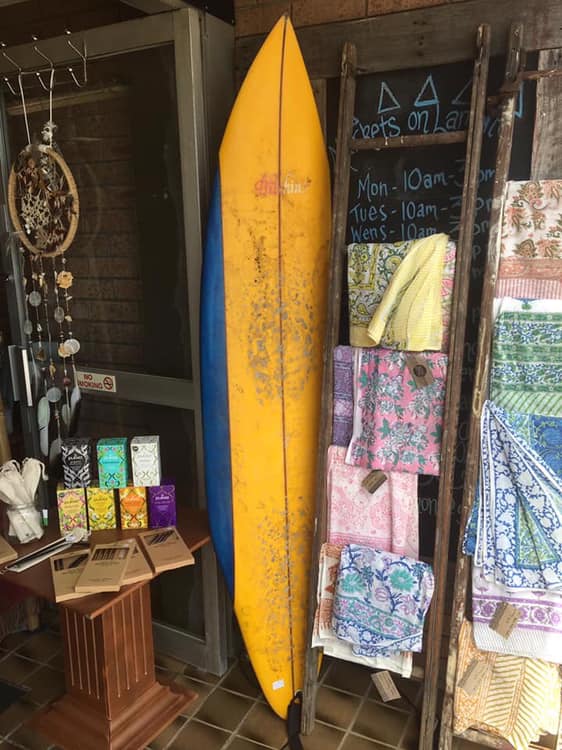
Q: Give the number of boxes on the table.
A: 11